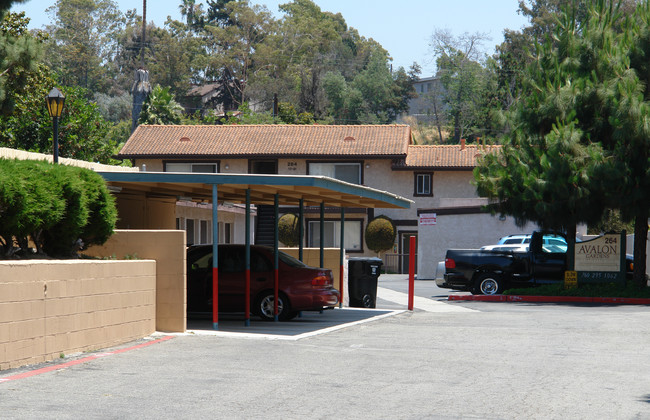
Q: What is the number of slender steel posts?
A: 6